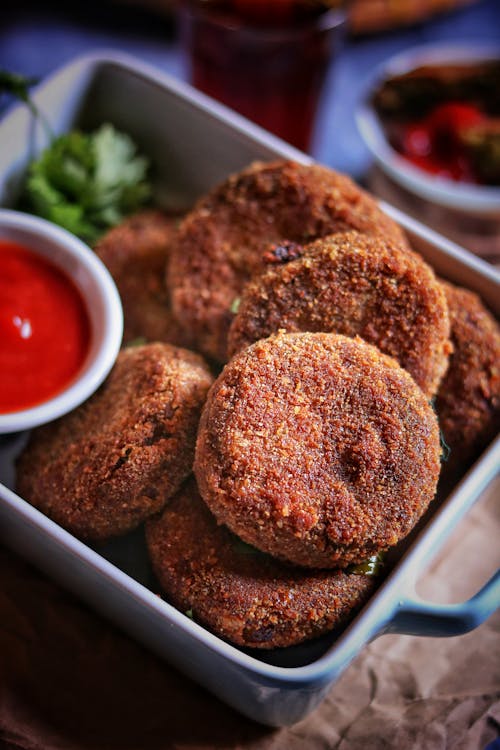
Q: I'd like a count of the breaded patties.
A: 7